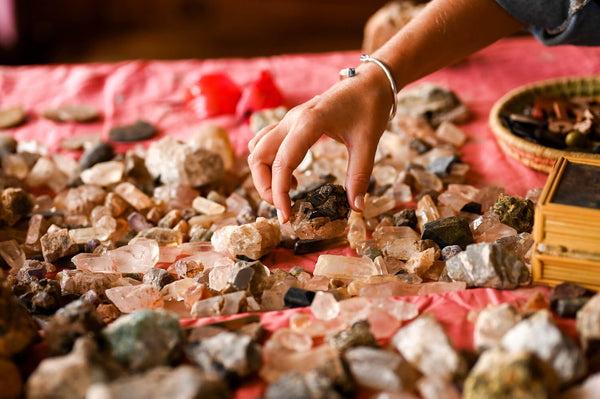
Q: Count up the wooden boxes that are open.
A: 0